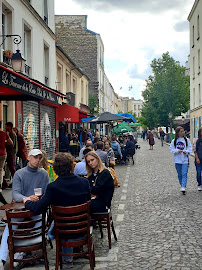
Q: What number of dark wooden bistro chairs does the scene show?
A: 3